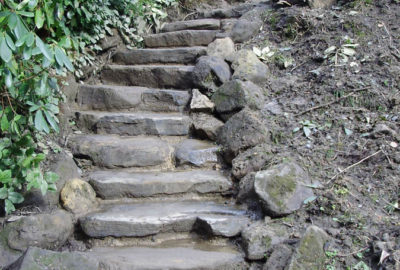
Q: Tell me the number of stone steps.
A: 11